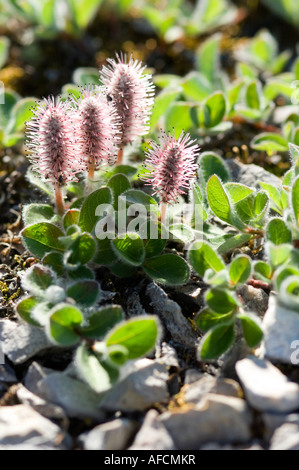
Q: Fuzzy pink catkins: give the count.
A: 4